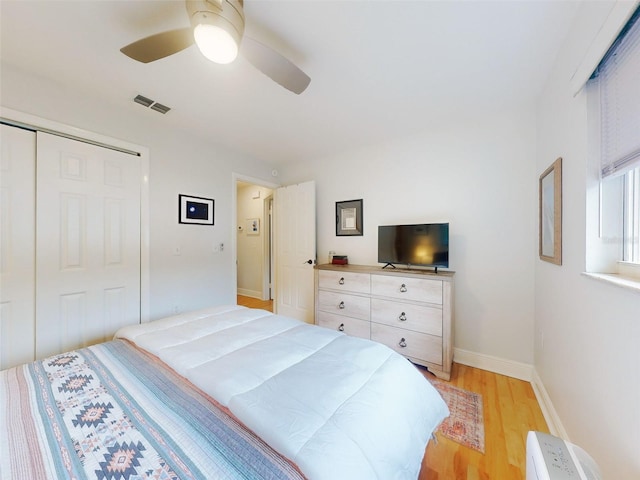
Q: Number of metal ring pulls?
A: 6